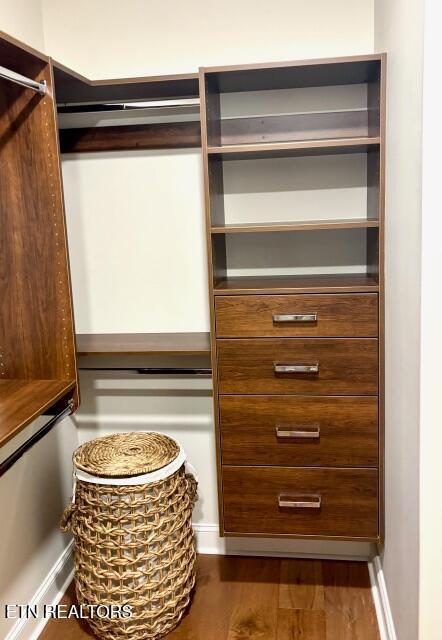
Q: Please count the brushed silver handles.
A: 4